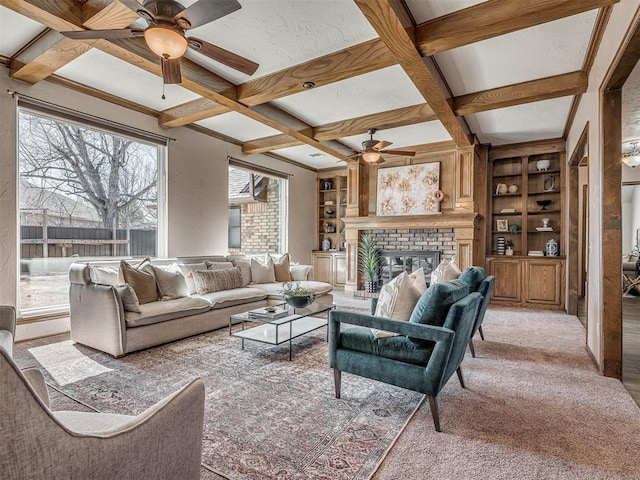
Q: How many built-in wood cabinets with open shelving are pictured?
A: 2